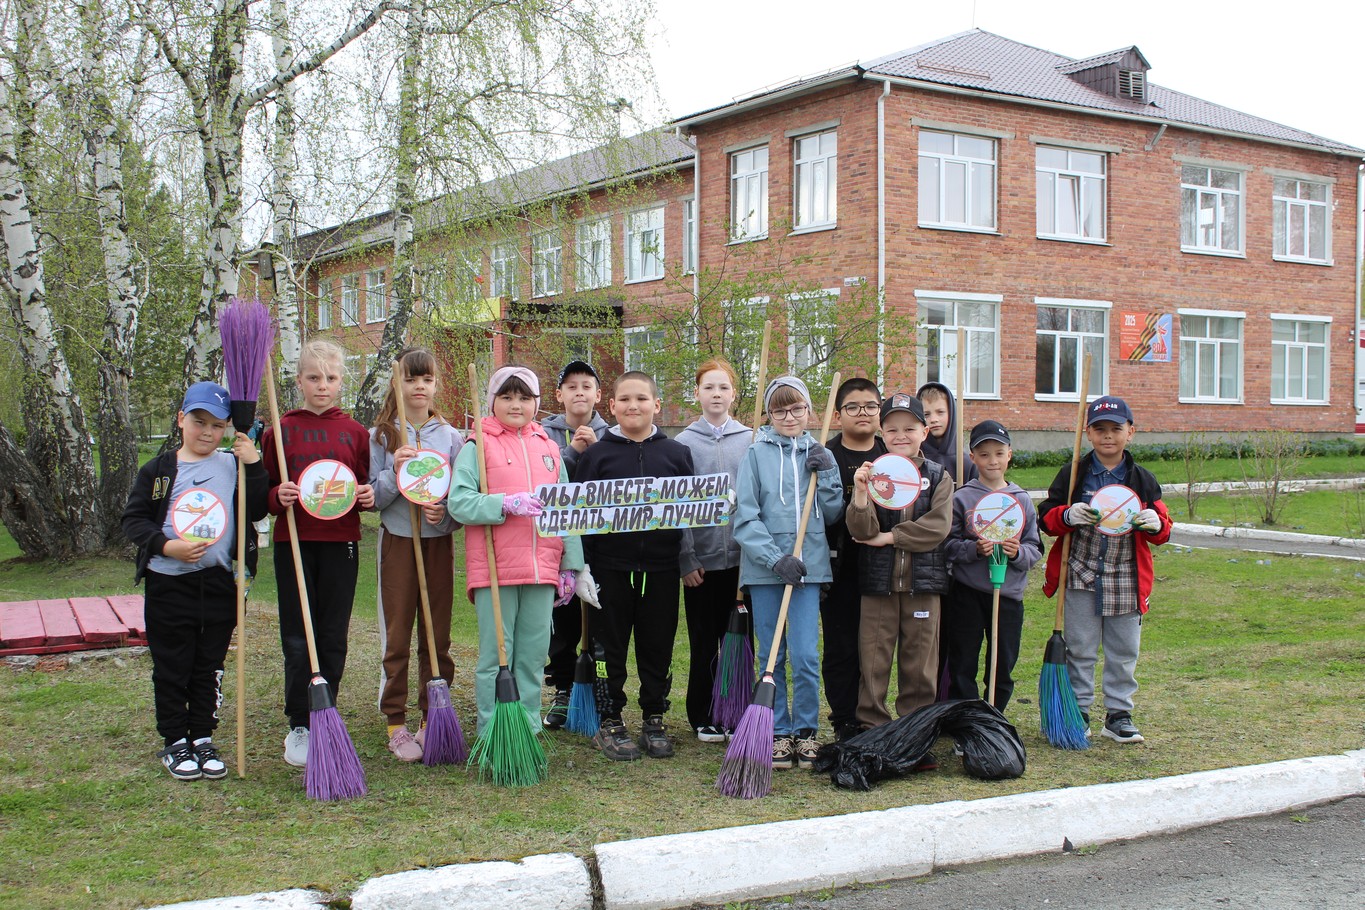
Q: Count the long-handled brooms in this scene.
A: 10